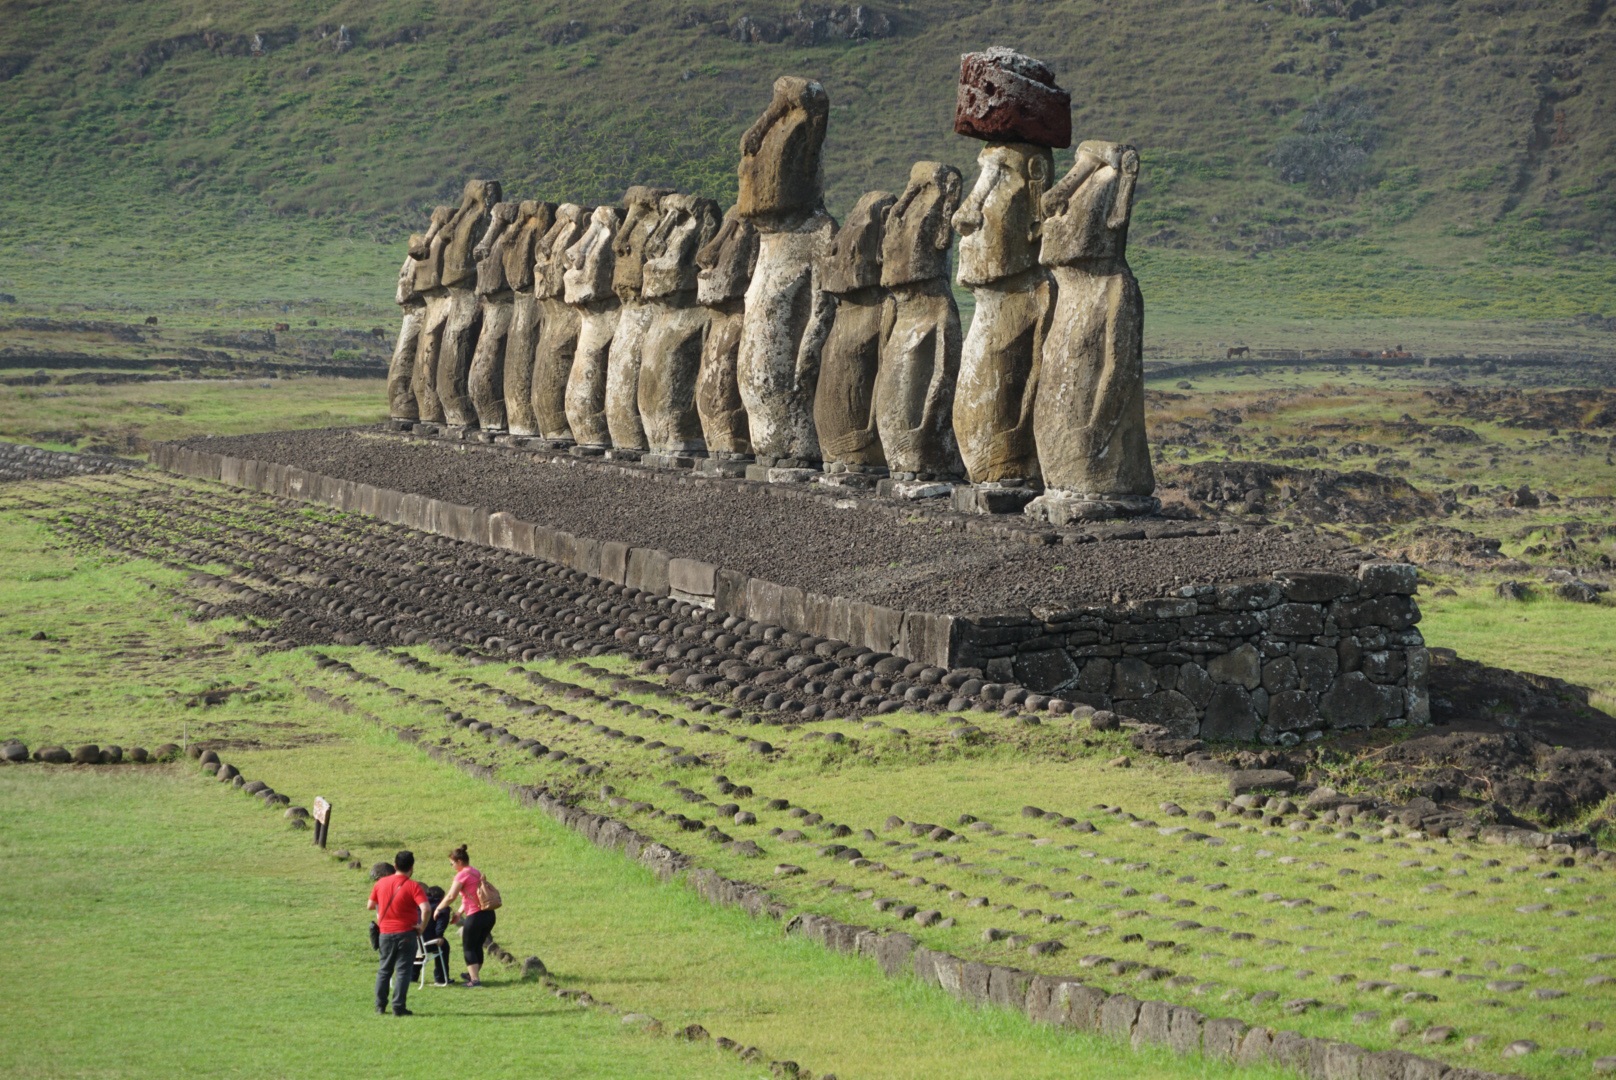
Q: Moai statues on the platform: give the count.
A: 15